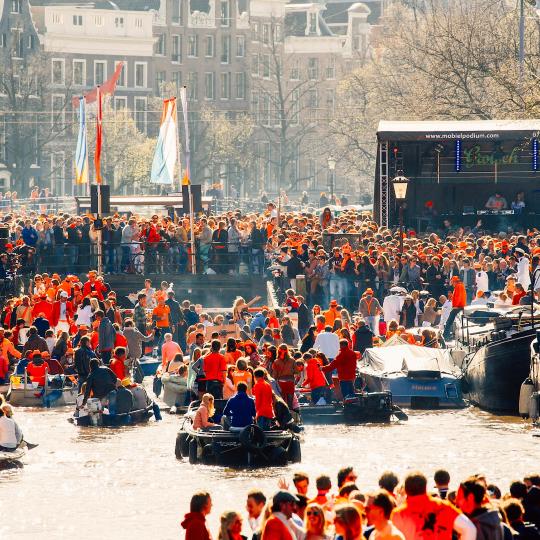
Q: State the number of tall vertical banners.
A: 4